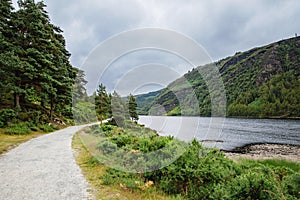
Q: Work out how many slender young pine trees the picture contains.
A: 3